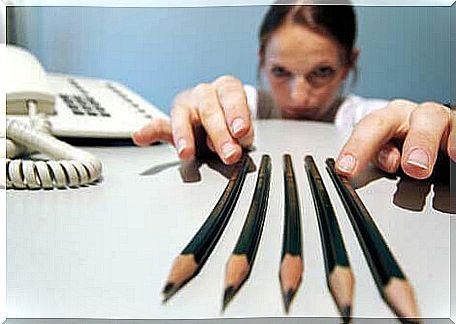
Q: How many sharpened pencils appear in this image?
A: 5